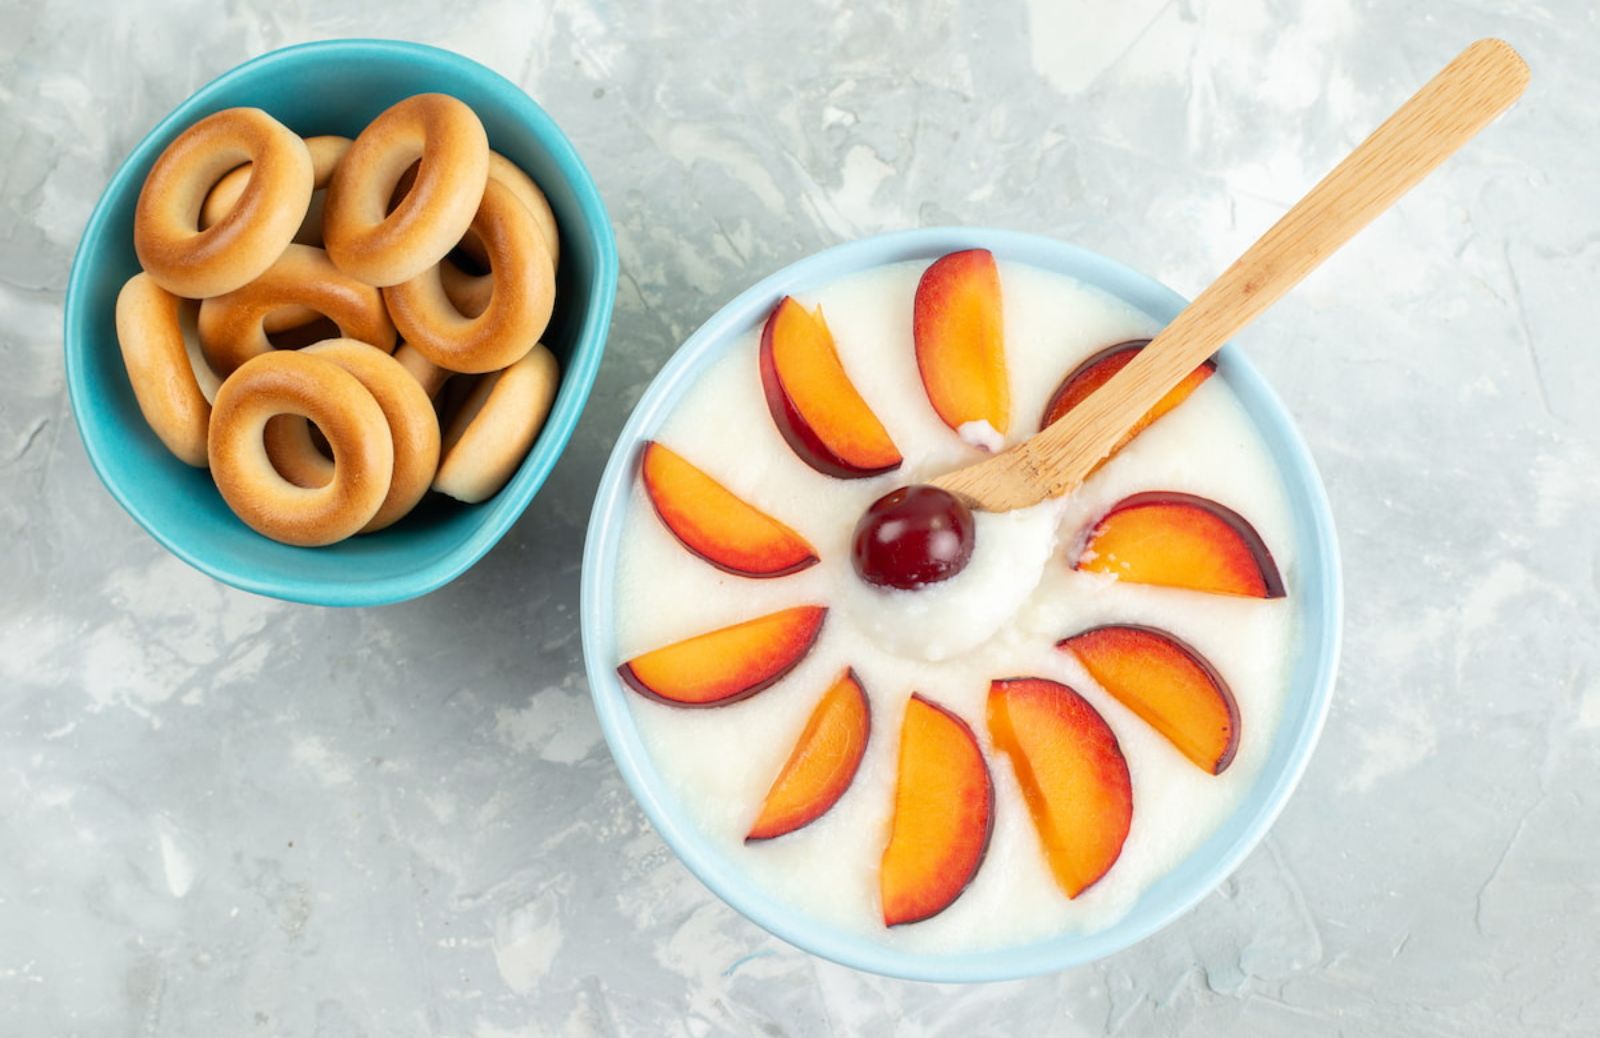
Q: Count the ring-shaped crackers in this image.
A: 11